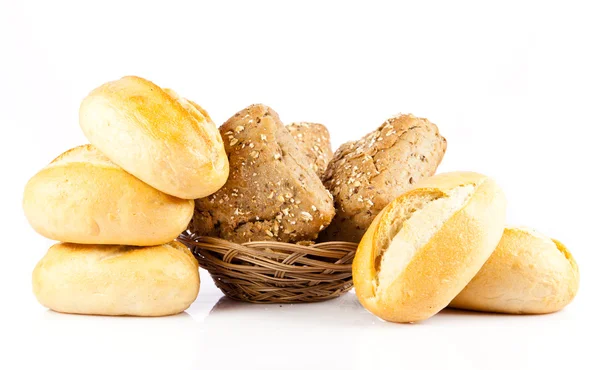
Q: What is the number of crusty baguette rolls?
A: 5